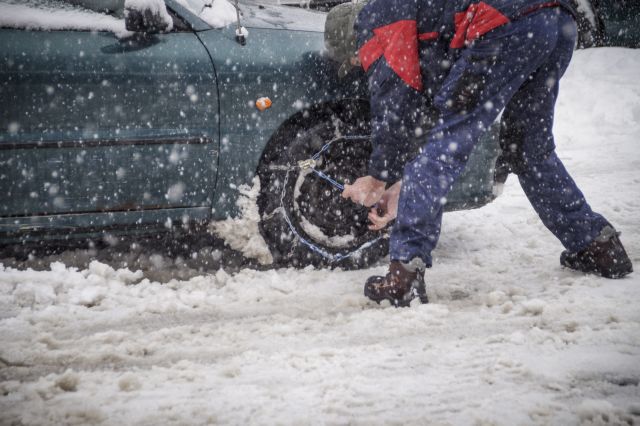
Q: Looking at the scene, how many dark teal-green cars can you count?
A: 1